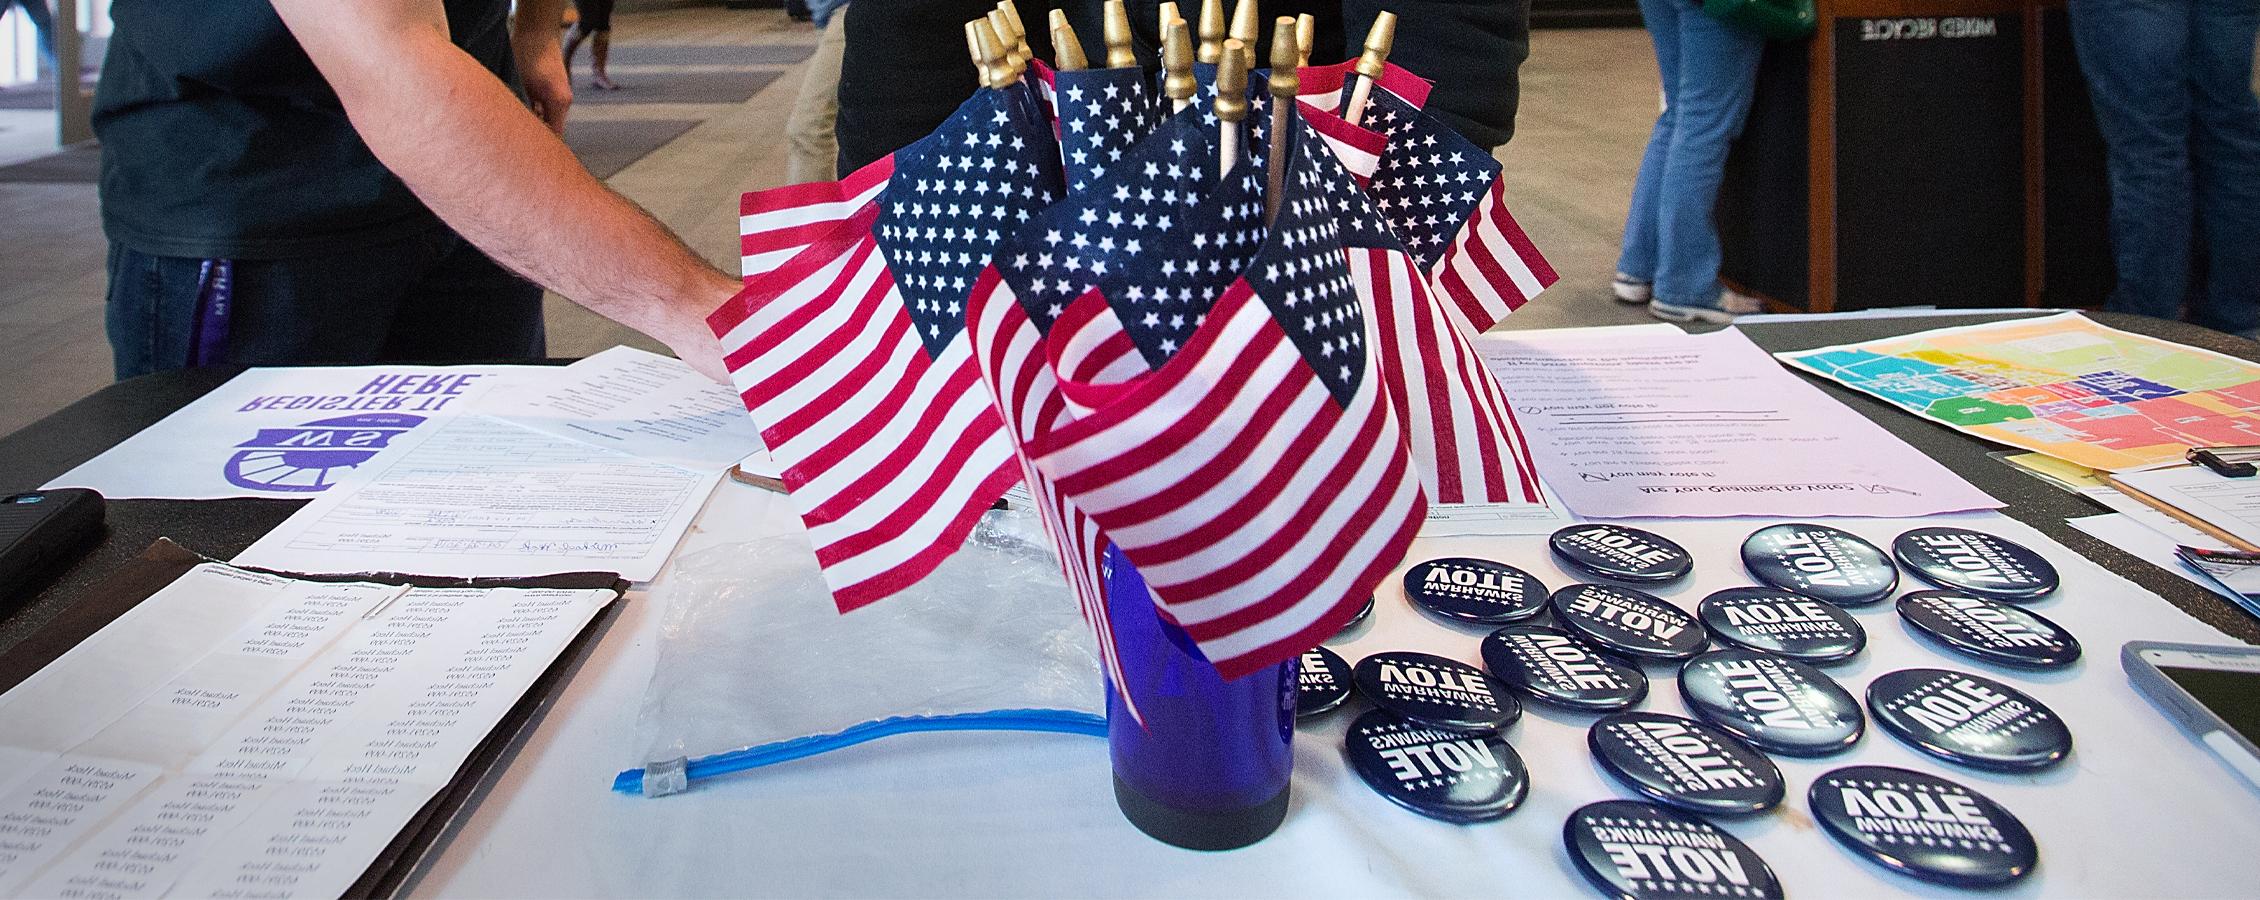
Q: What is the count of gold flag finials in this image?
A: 15